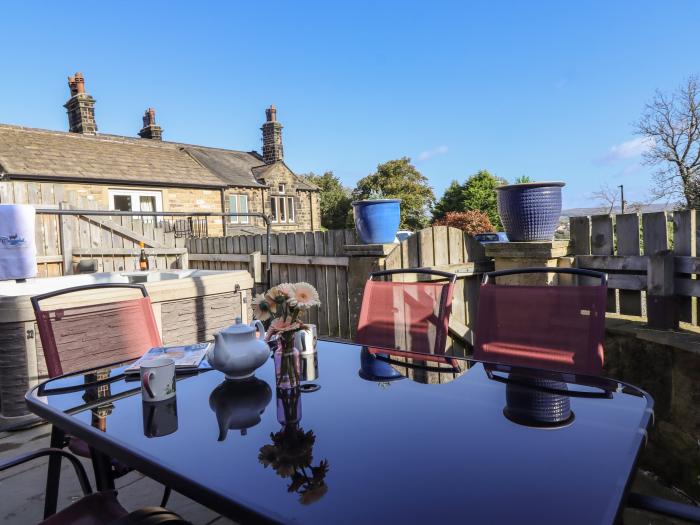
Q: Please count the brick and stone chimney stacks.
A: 3